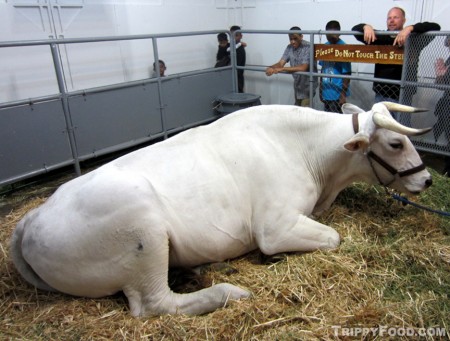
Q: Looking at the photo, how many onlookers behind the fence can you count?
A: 7